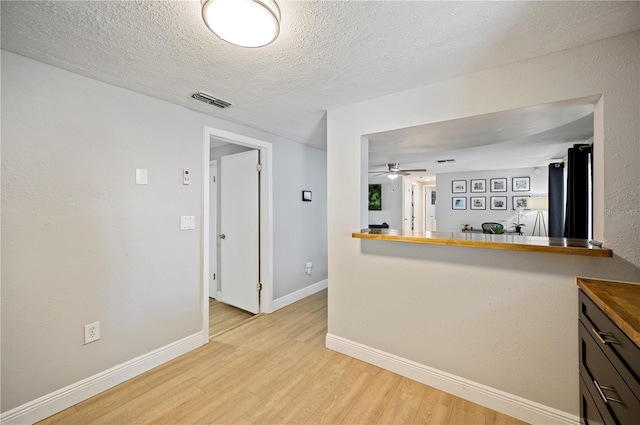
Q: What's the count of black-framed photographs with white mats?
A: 8